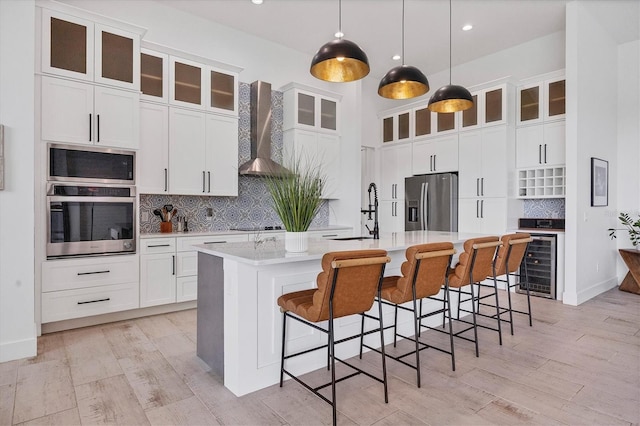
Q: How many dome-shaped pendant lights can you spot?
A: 3